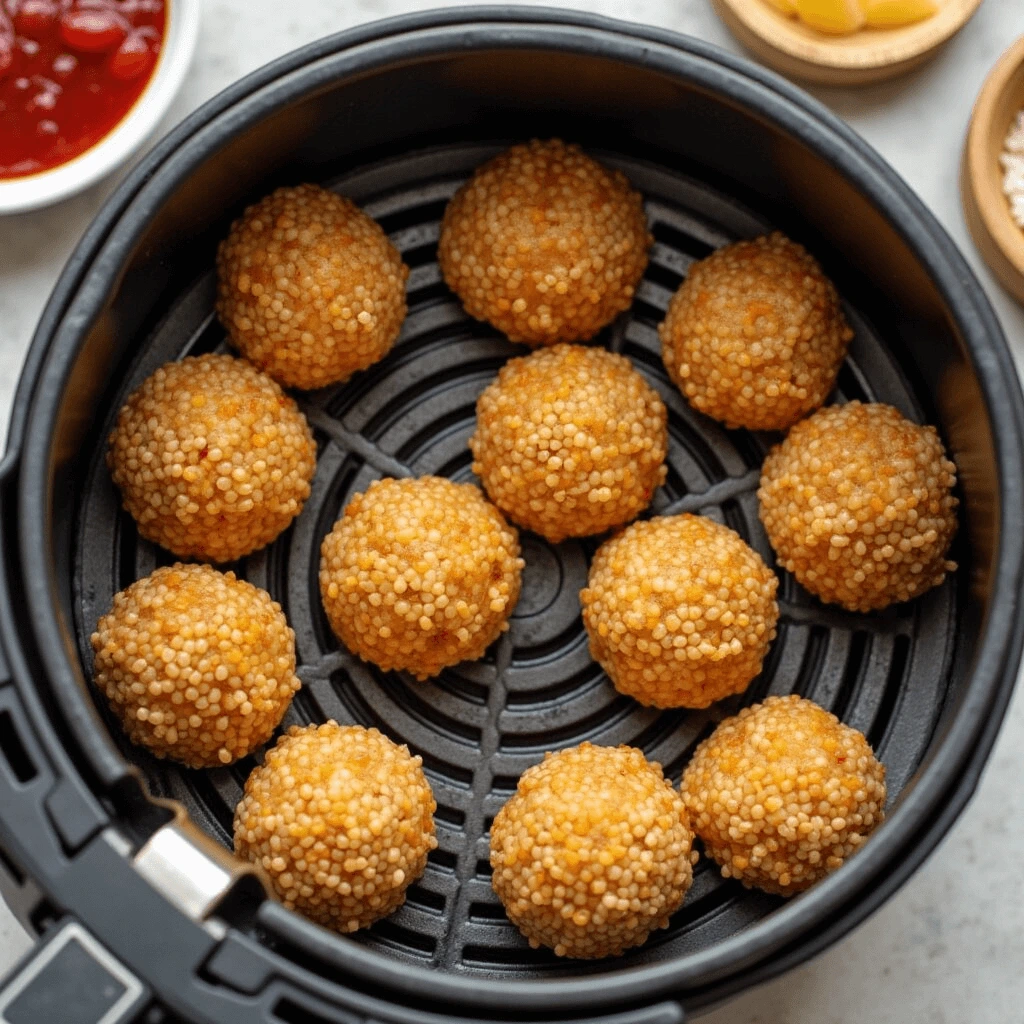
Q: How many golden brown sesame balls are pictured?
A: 12